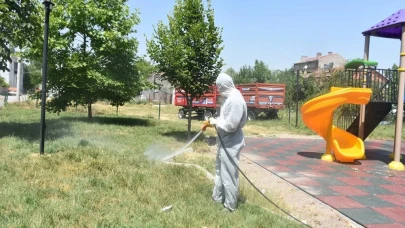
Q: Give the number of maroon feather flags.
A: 0